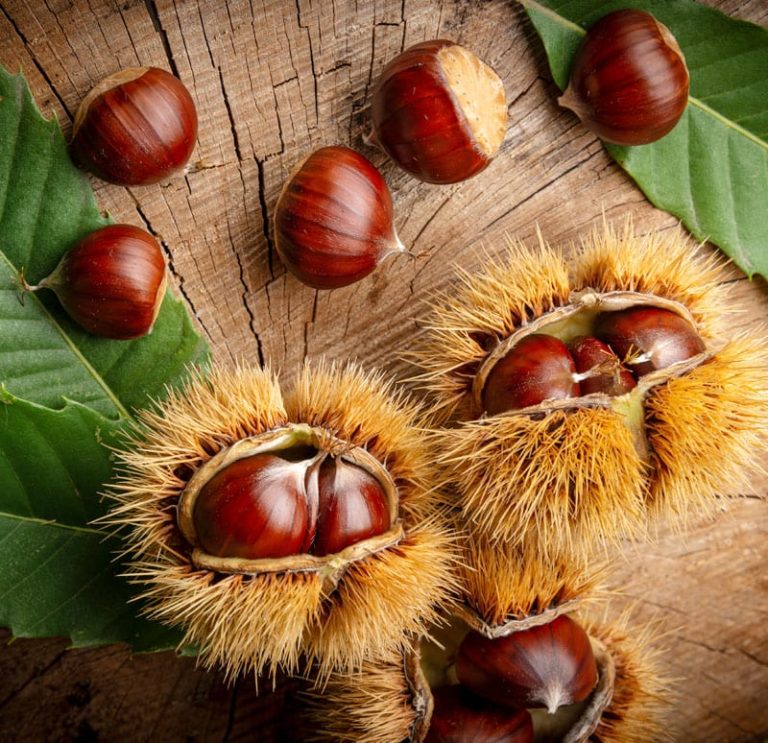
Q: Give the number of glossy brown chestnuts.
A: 12